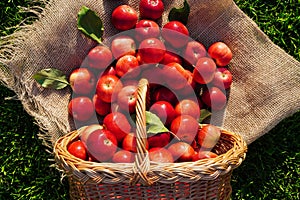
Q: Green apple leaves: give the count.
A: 5